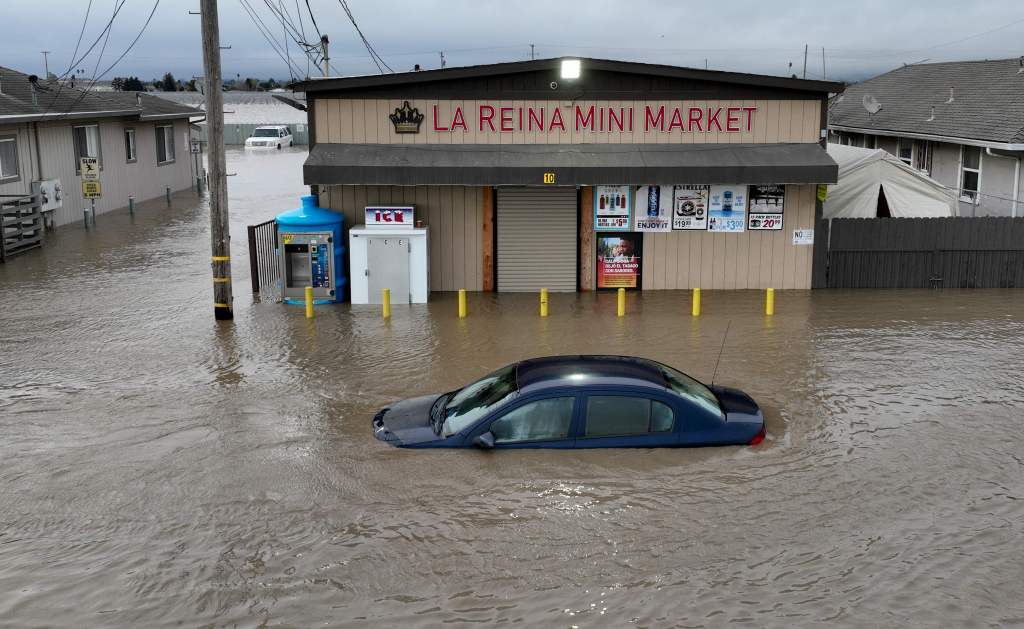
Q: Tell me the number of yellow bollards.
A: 7